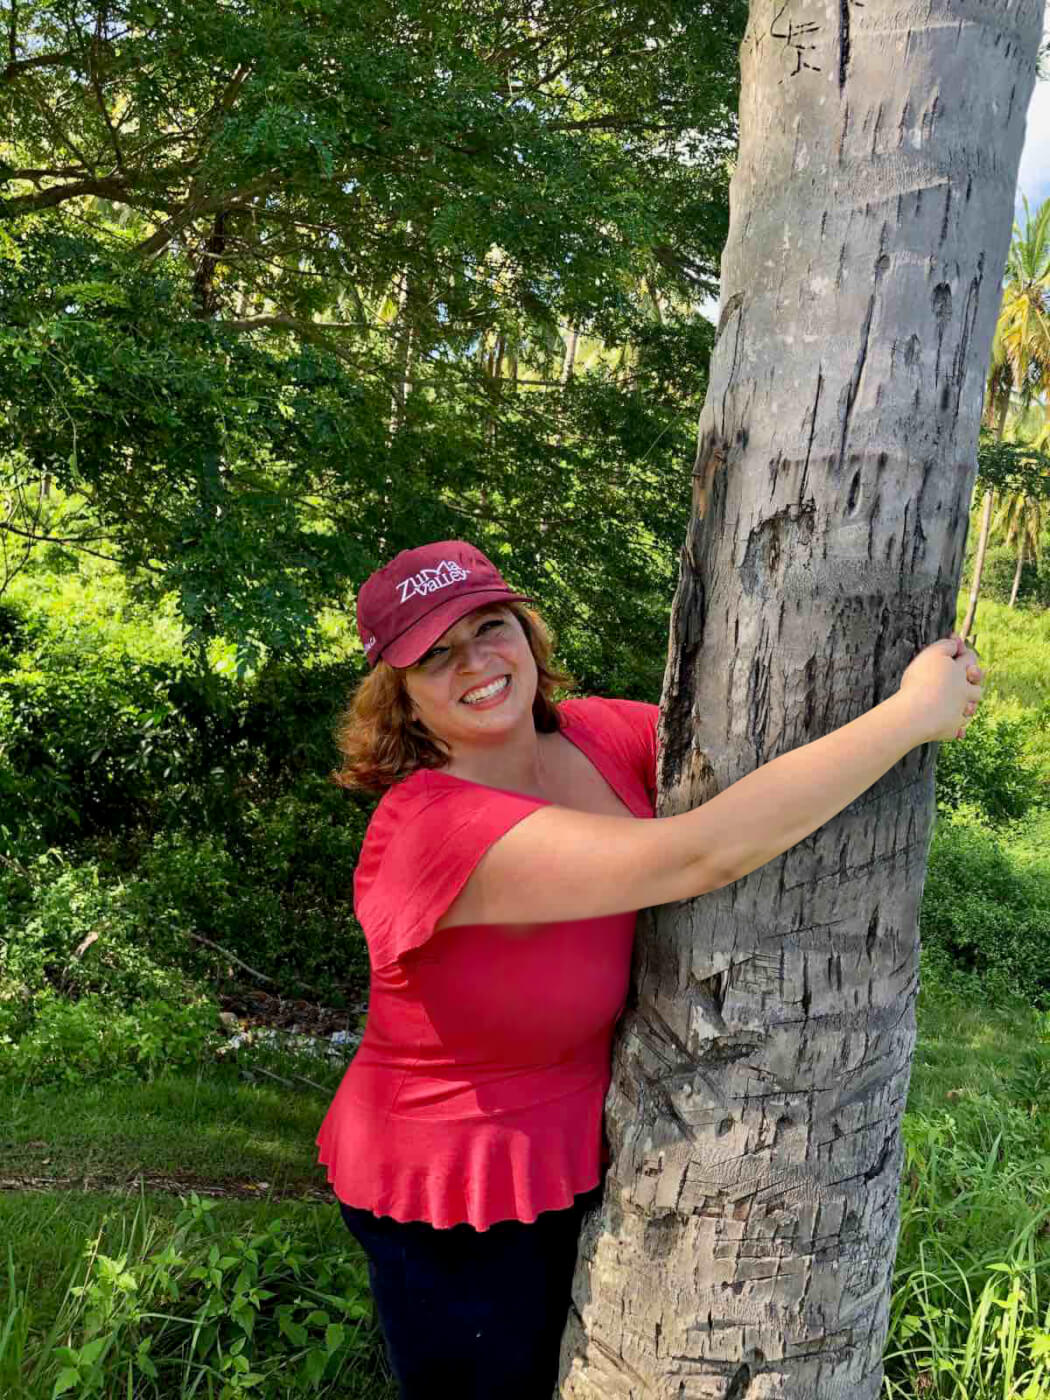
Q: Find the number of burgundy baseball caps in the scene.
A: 1